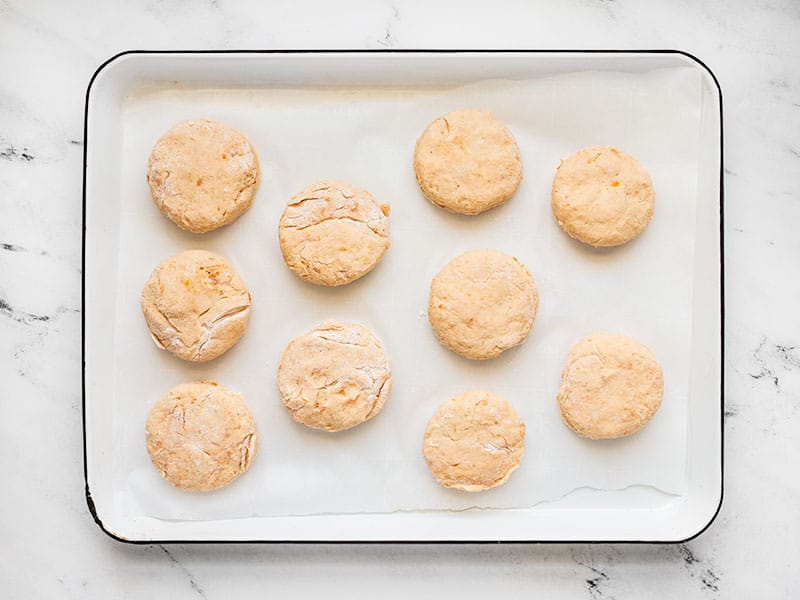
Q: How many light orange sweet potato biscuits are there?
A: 10